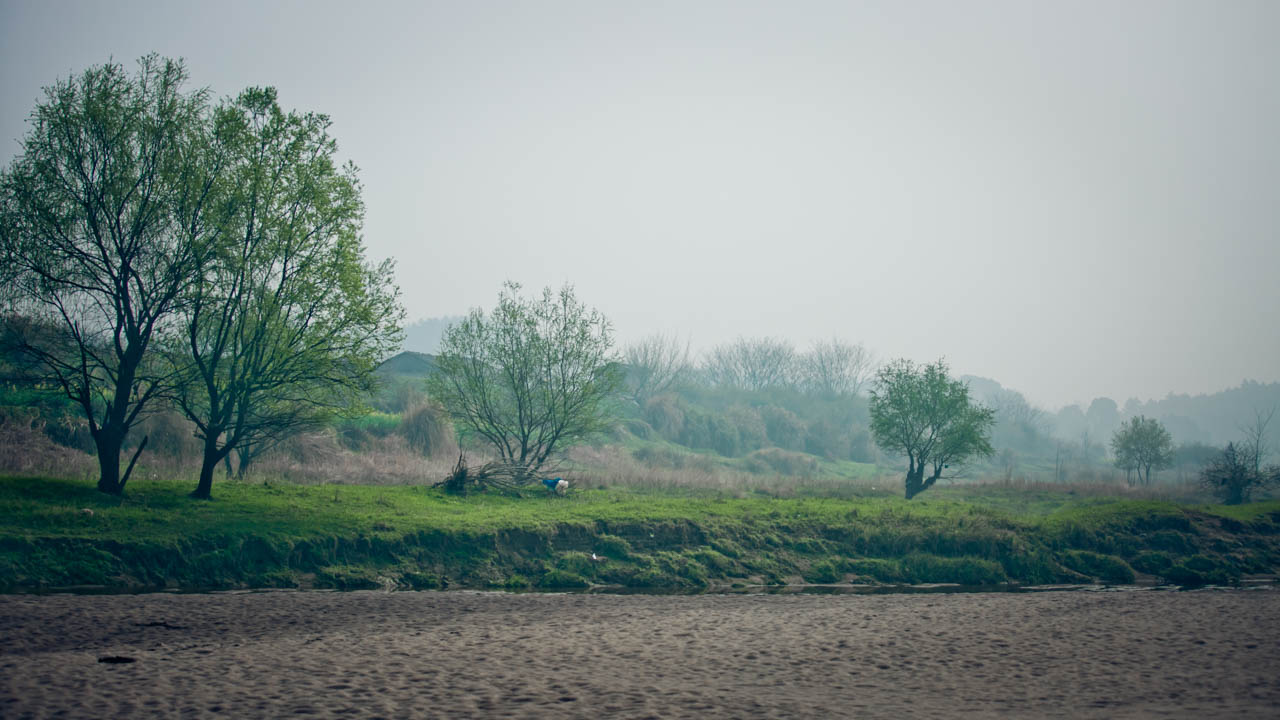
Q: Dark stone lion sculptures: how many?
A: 0